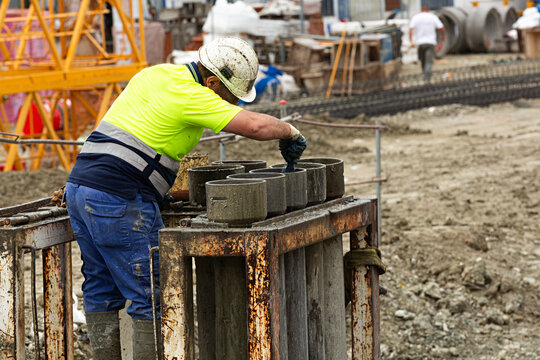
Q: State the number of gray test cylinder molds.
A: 7